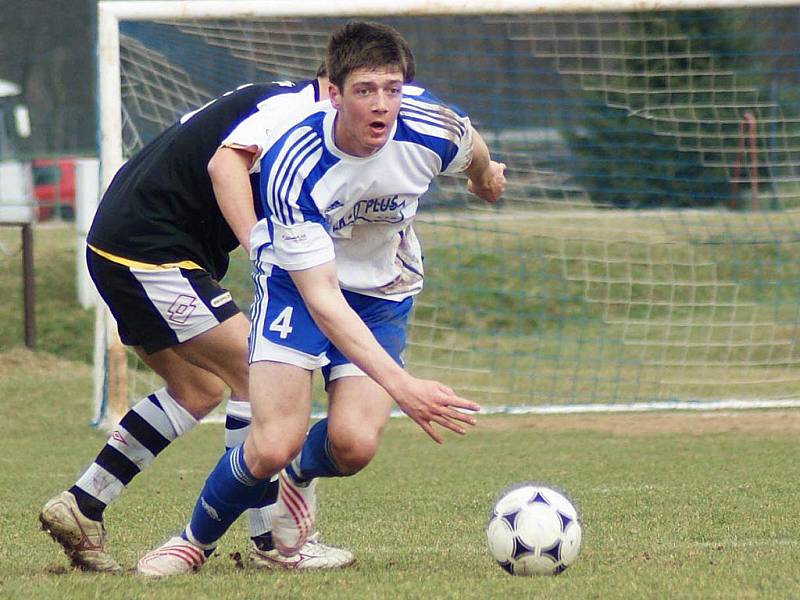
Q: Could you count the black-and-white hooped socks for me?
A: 2